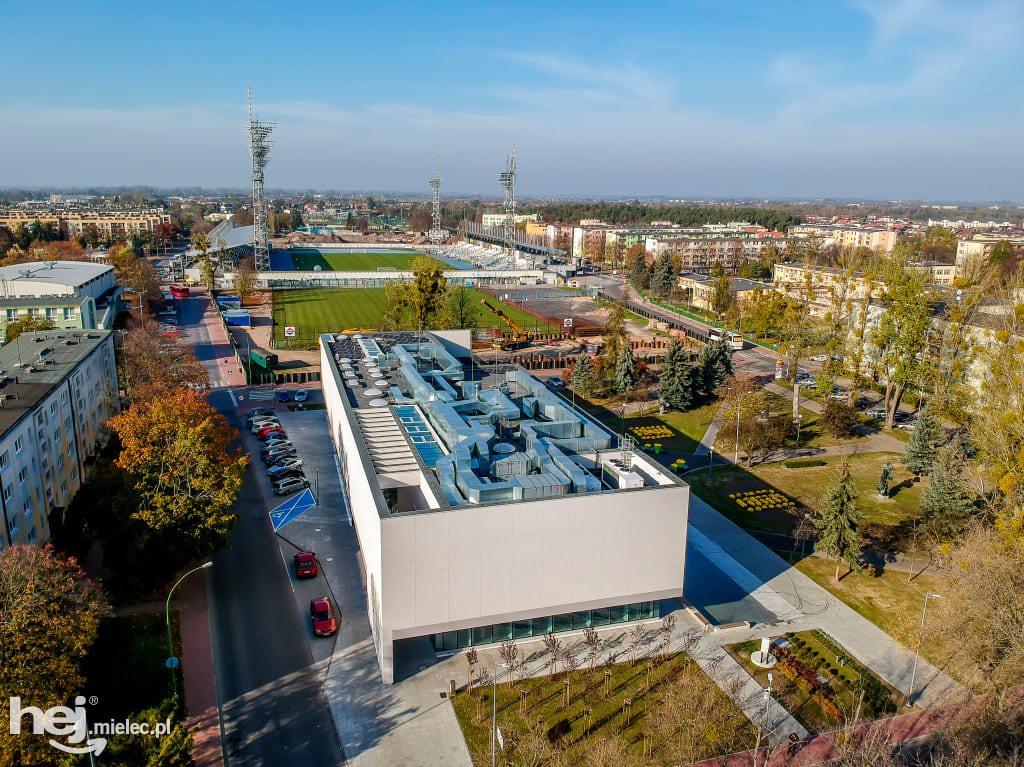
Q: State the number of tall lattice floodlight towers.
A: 3